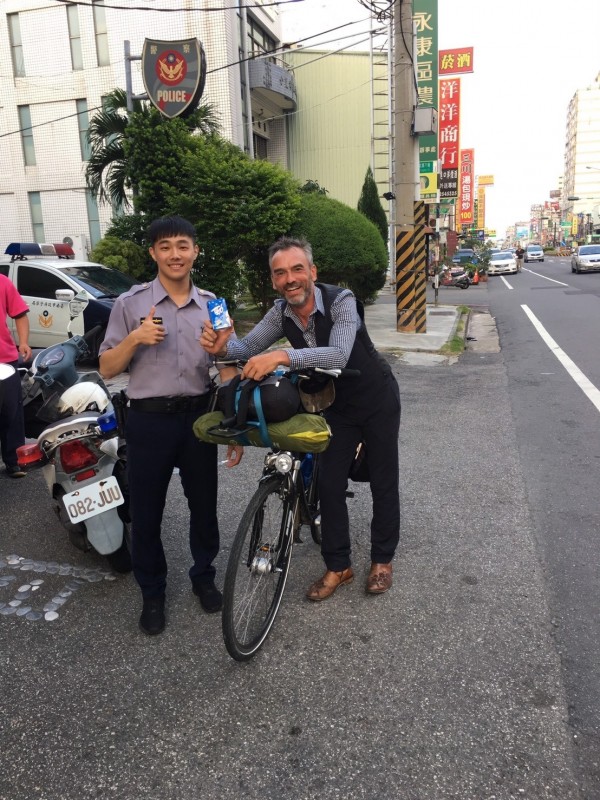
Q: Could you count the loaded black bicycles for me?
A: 1